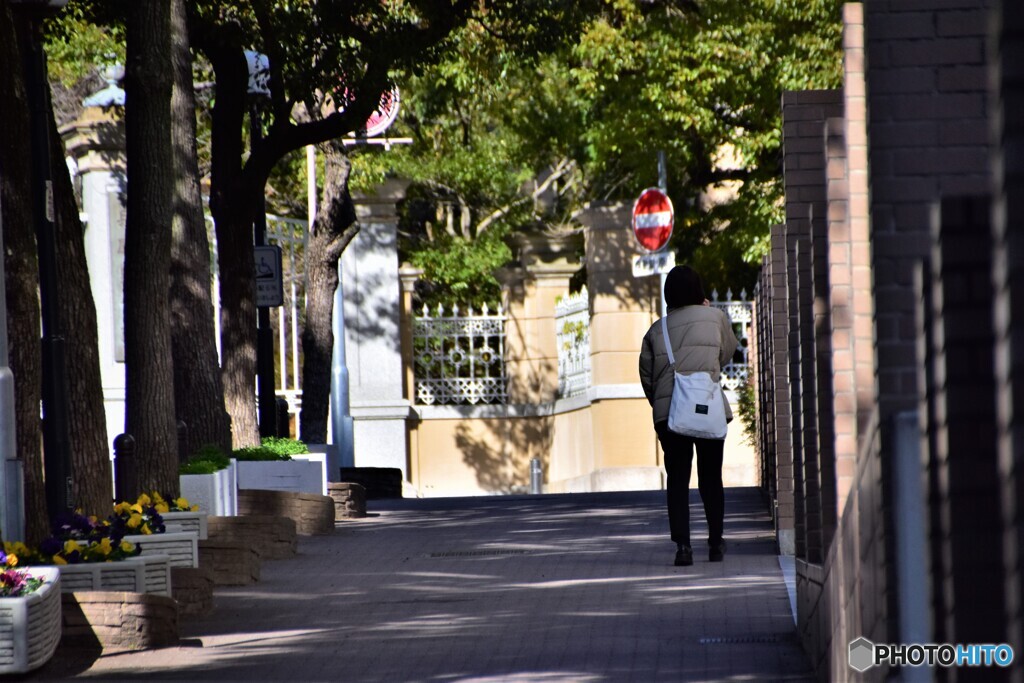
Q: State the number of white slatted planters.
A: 4